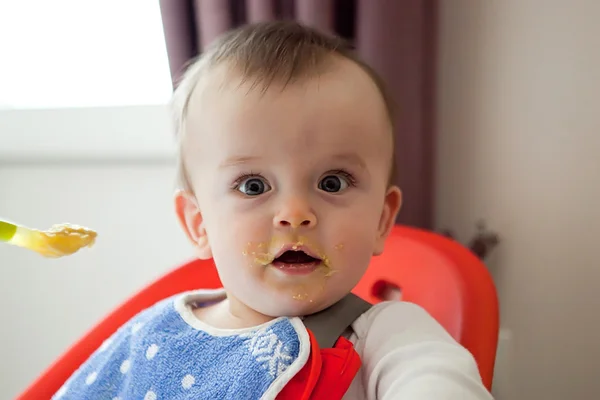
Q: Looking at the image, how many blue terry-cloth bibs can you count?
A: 1